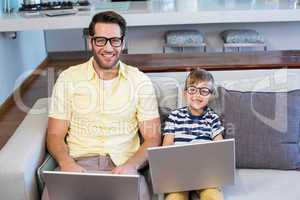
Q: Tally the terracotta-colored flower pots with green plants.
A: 0